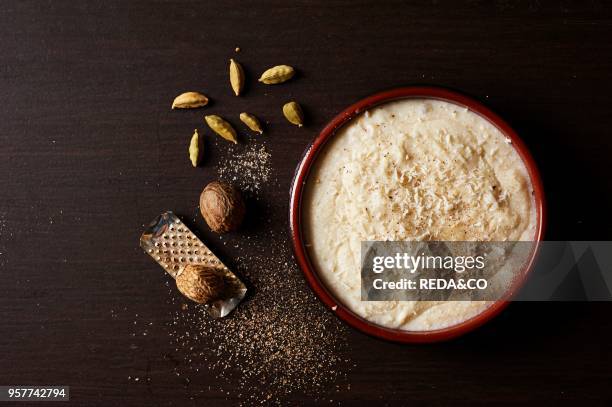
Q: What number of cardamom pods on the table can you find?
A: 7